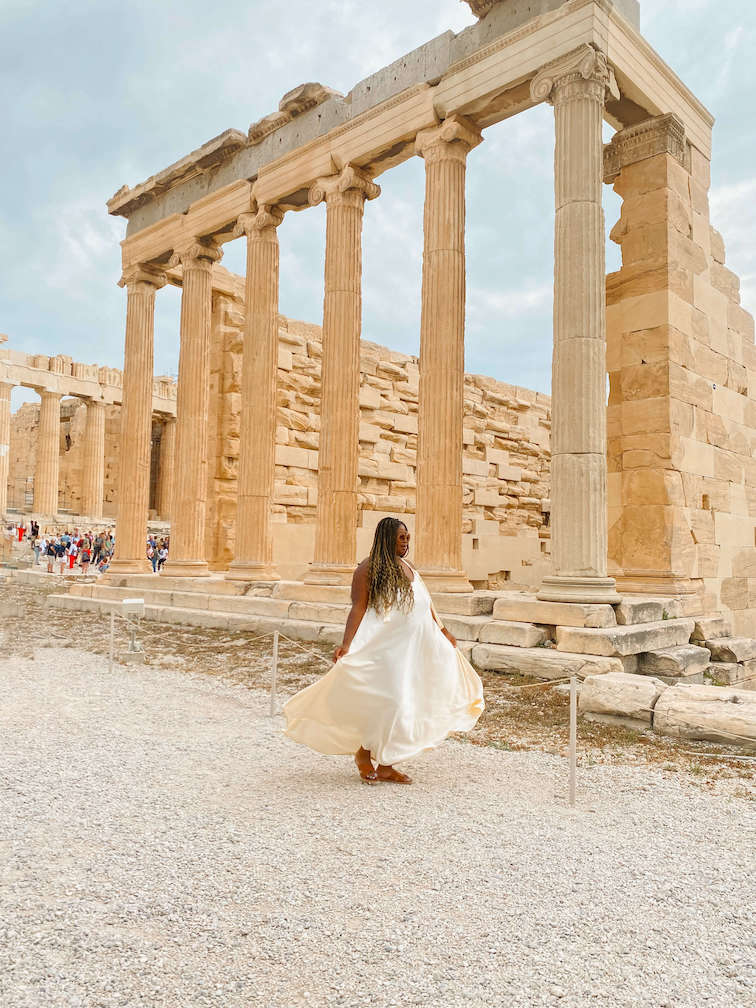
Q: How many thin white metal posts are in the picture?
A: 3